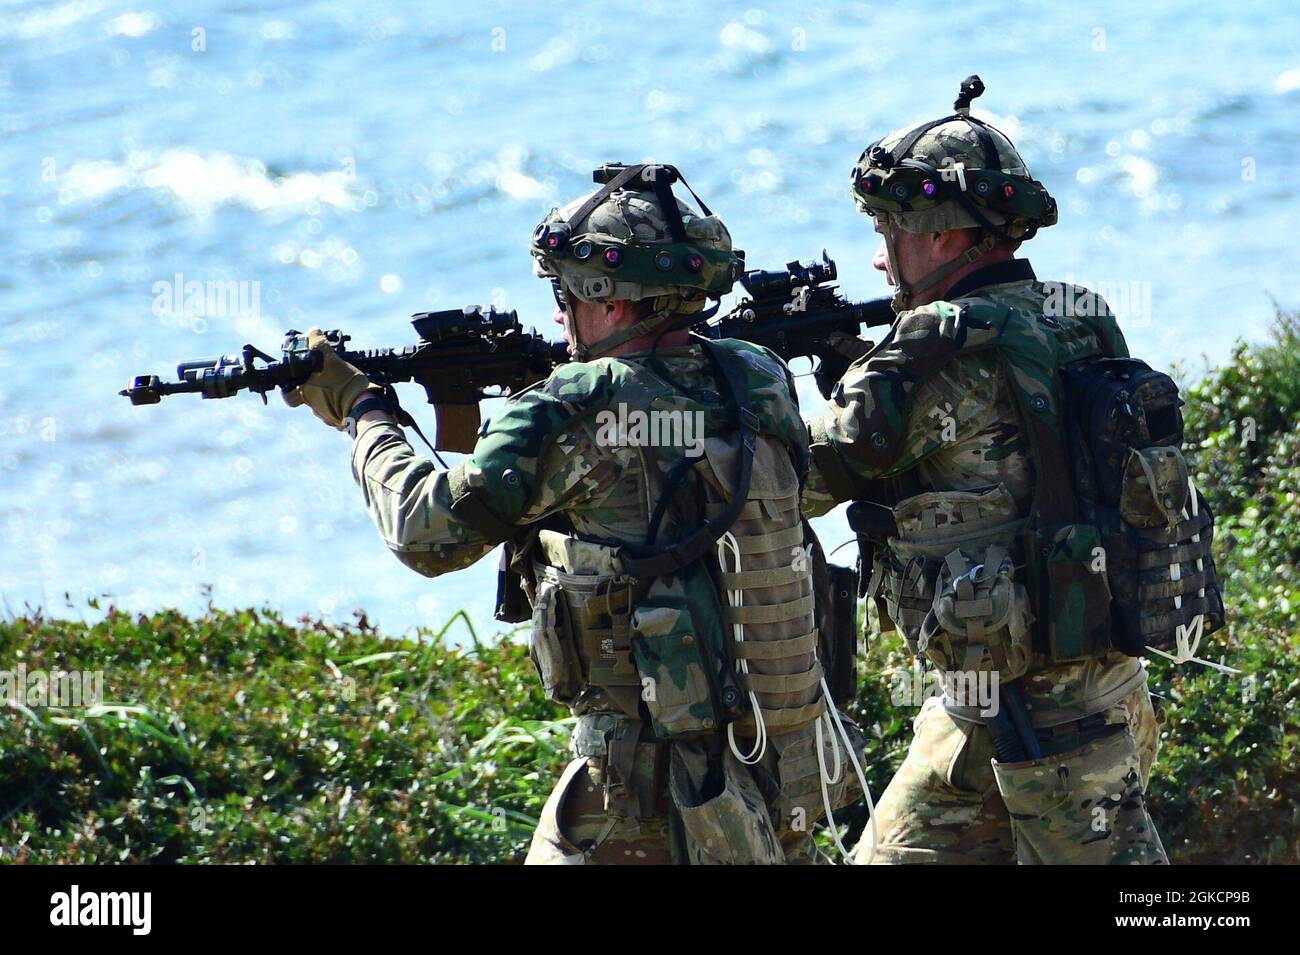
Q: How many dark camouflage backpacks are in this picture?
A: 1